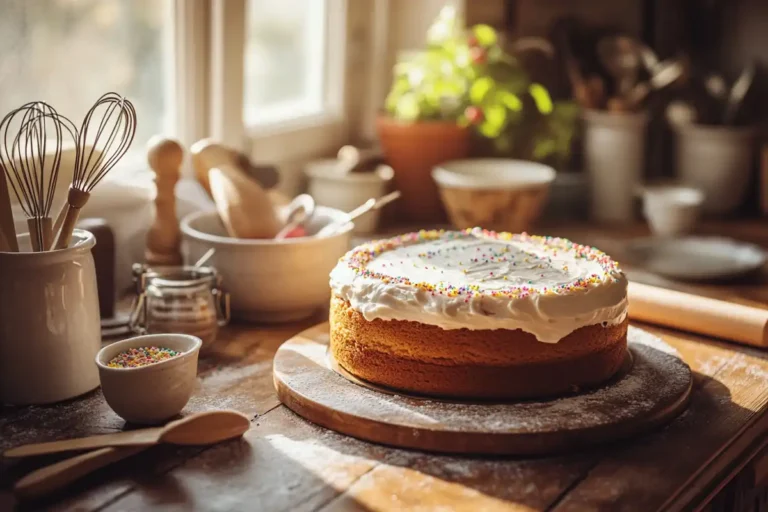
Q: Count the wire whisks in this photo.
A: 2